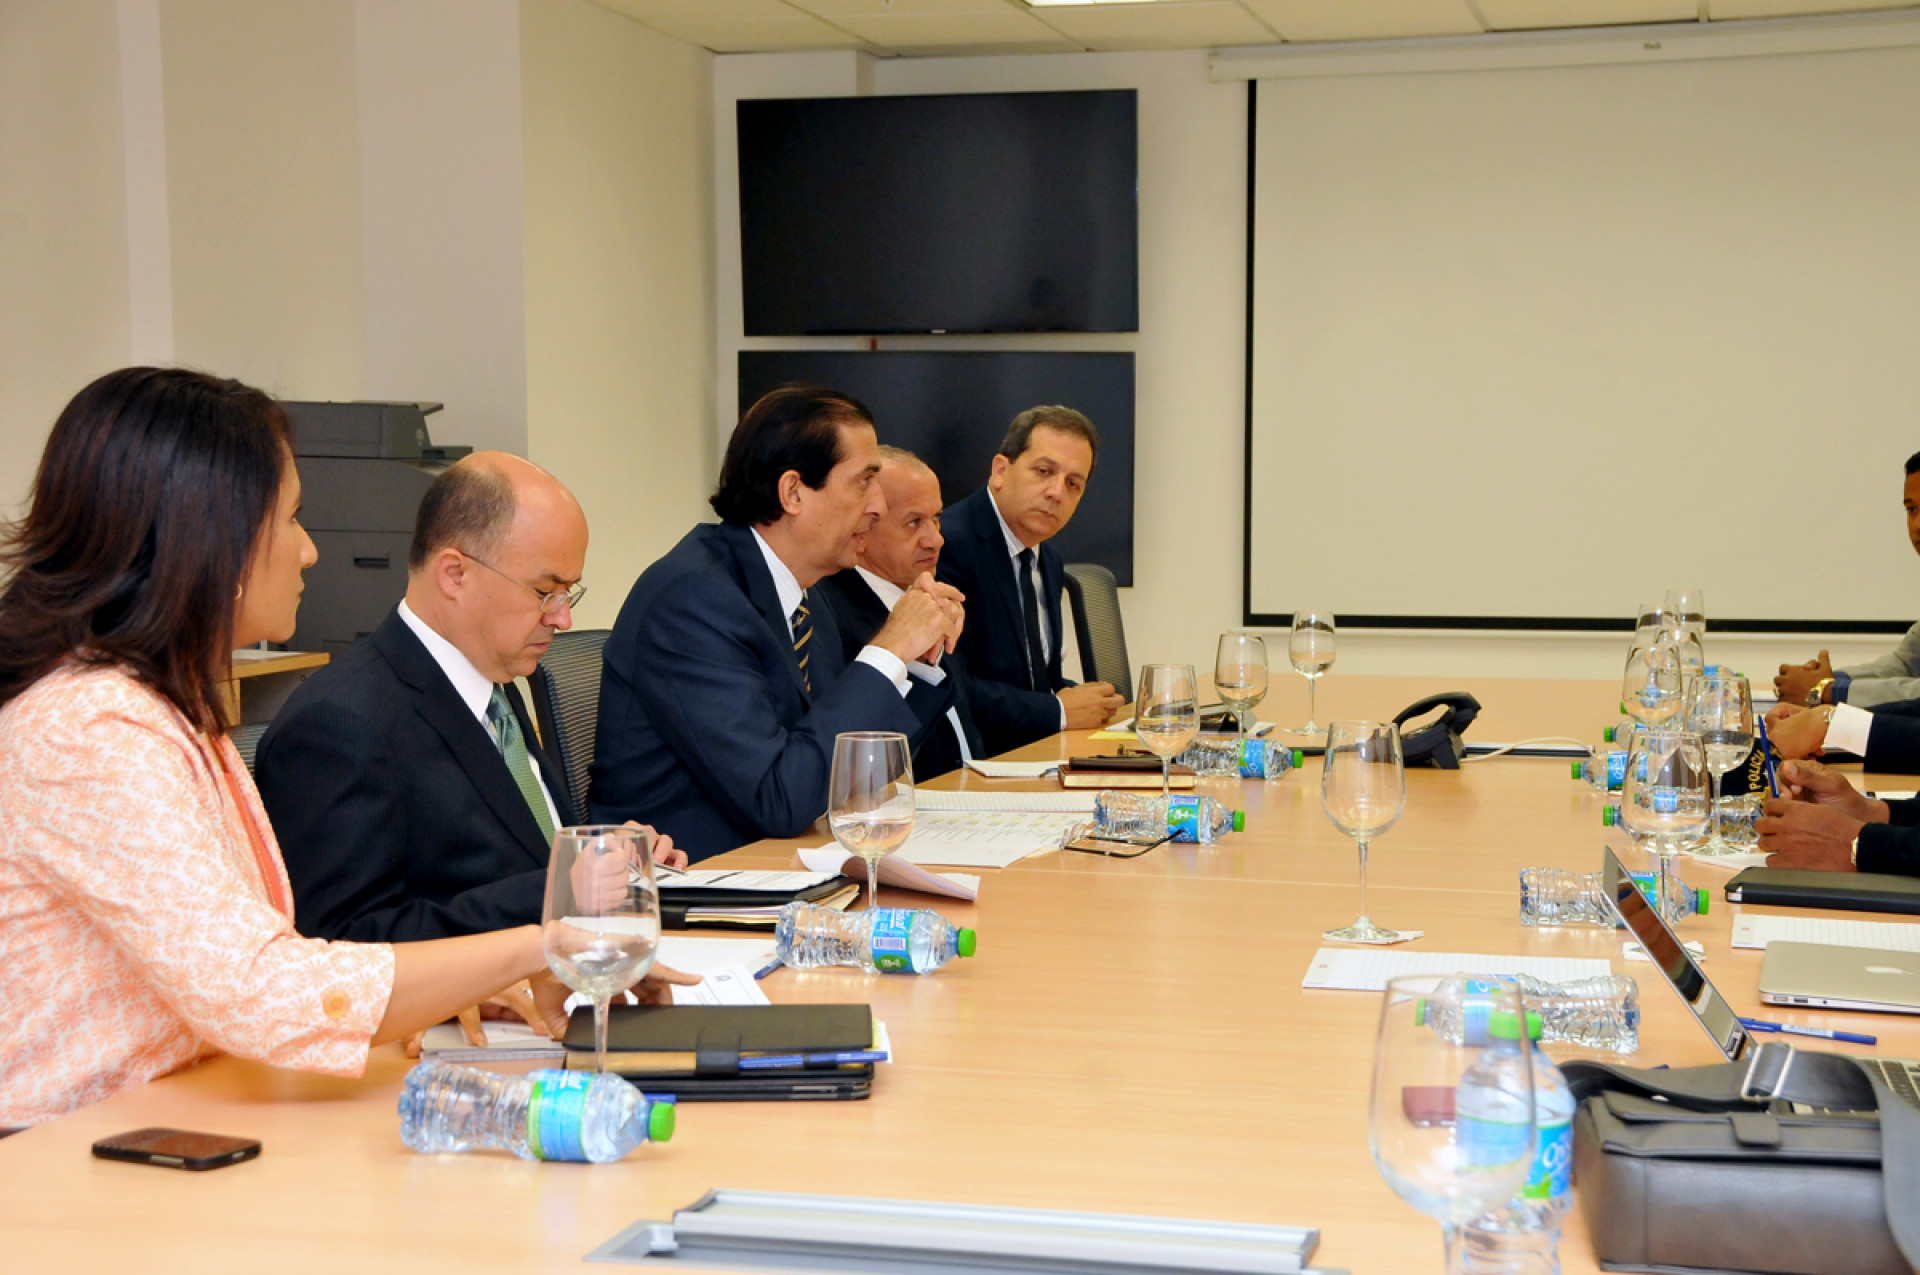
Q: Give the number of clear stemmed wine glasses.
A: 13